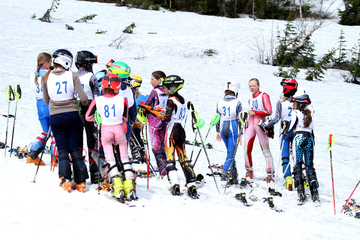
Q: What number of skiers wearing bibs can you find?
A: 11